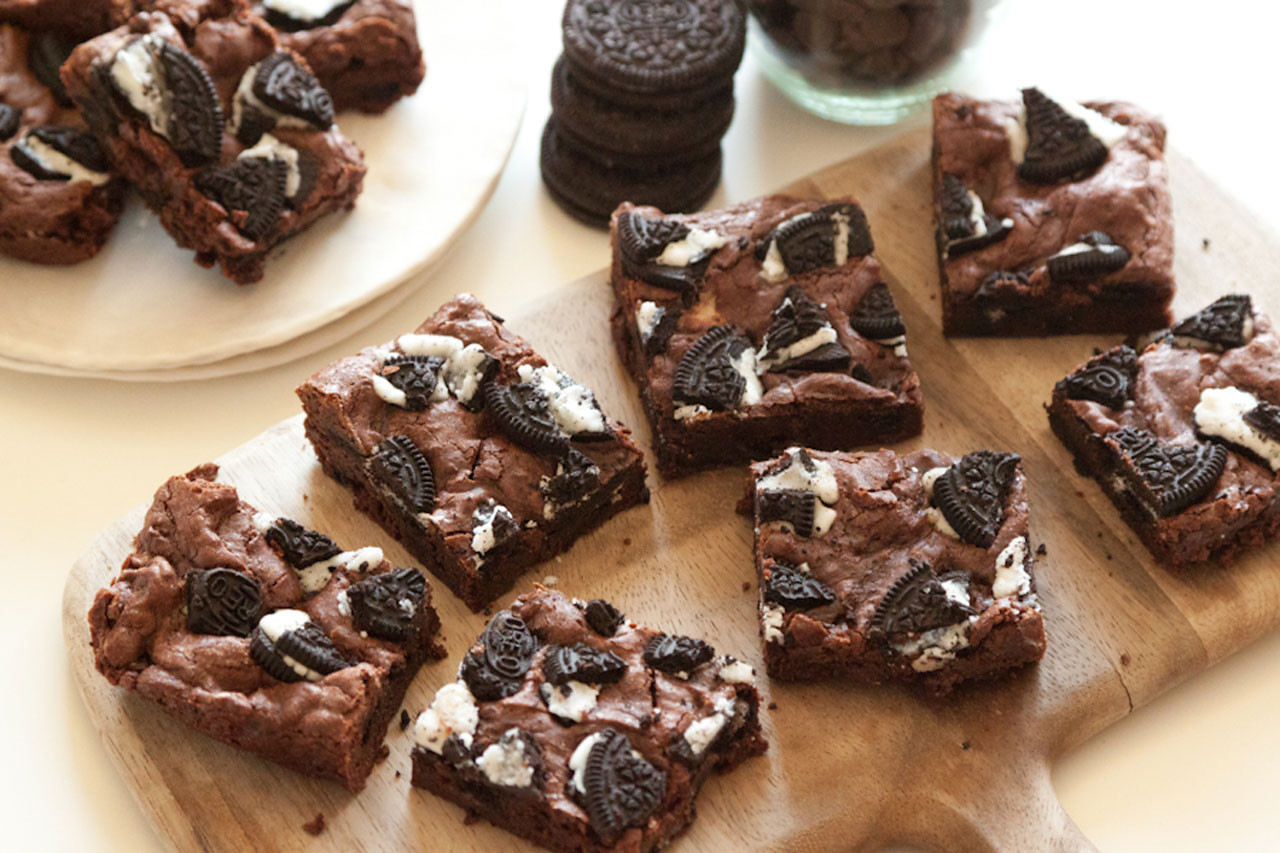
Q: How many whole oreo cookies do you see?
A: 3